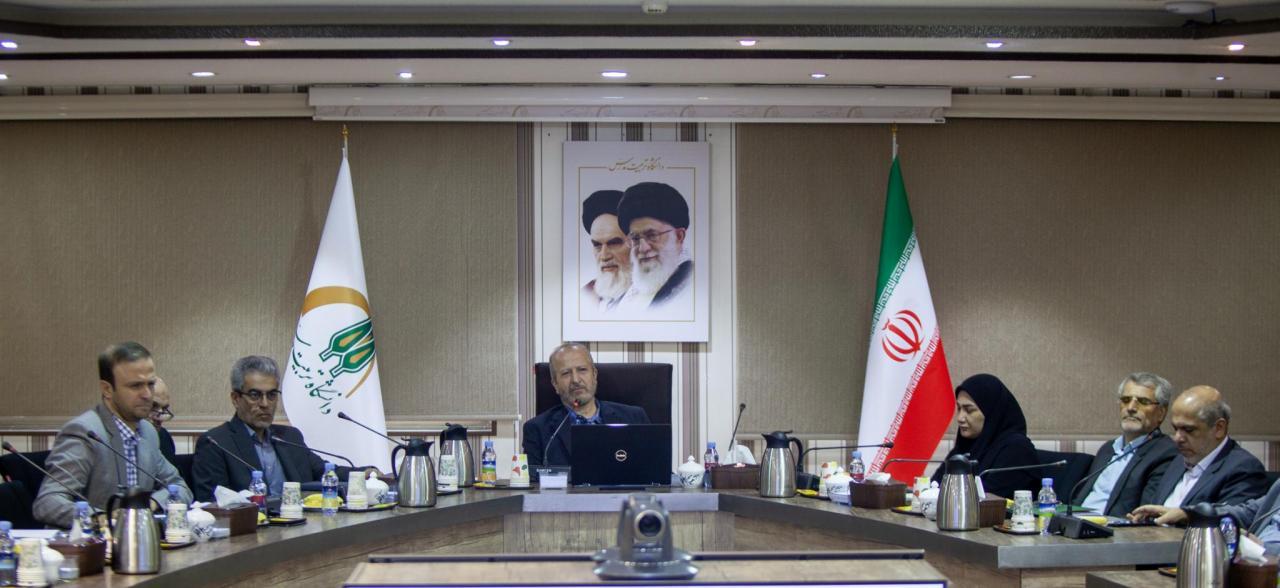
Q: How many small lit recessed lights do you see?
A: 13